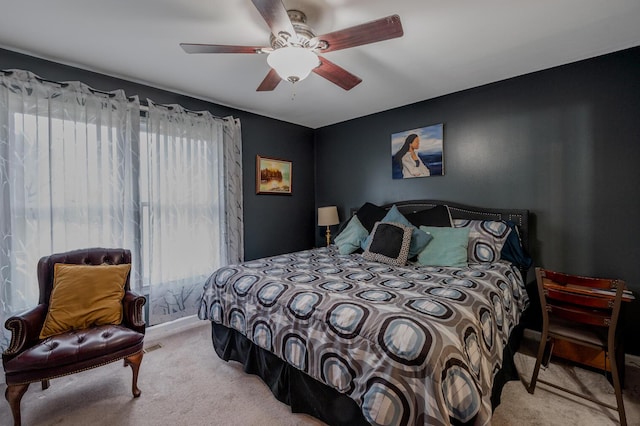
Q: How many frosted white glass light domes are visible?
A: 1